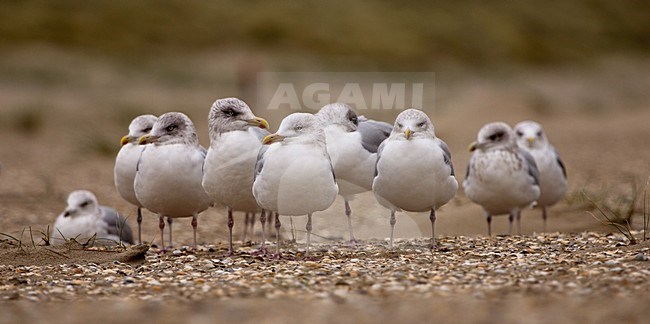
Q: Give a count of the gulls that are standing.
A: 8